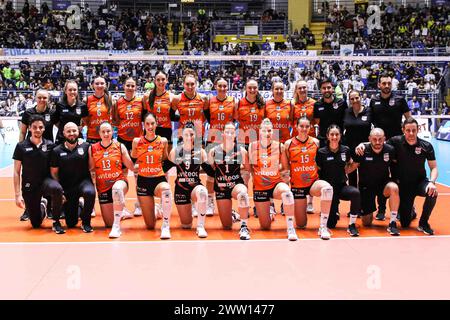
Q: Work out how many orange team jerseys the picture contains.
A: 12